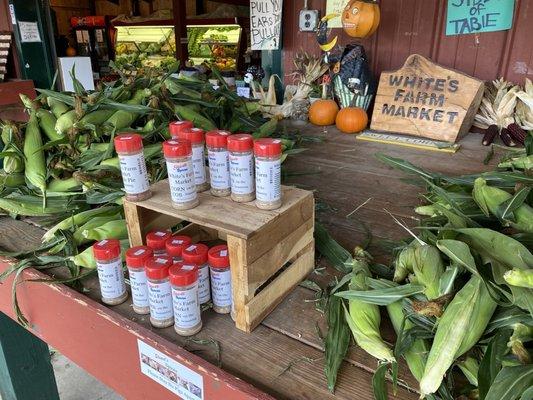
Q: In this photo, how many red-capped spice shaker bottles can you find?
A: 15